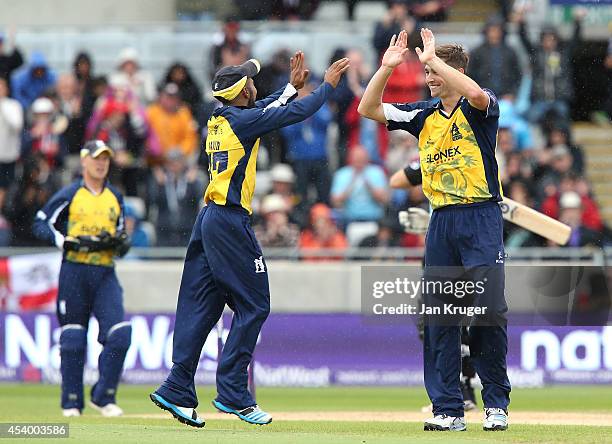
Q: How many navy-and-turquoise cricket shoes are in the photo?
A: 2